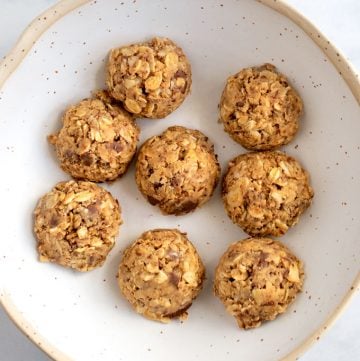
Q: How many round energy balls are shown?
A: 8